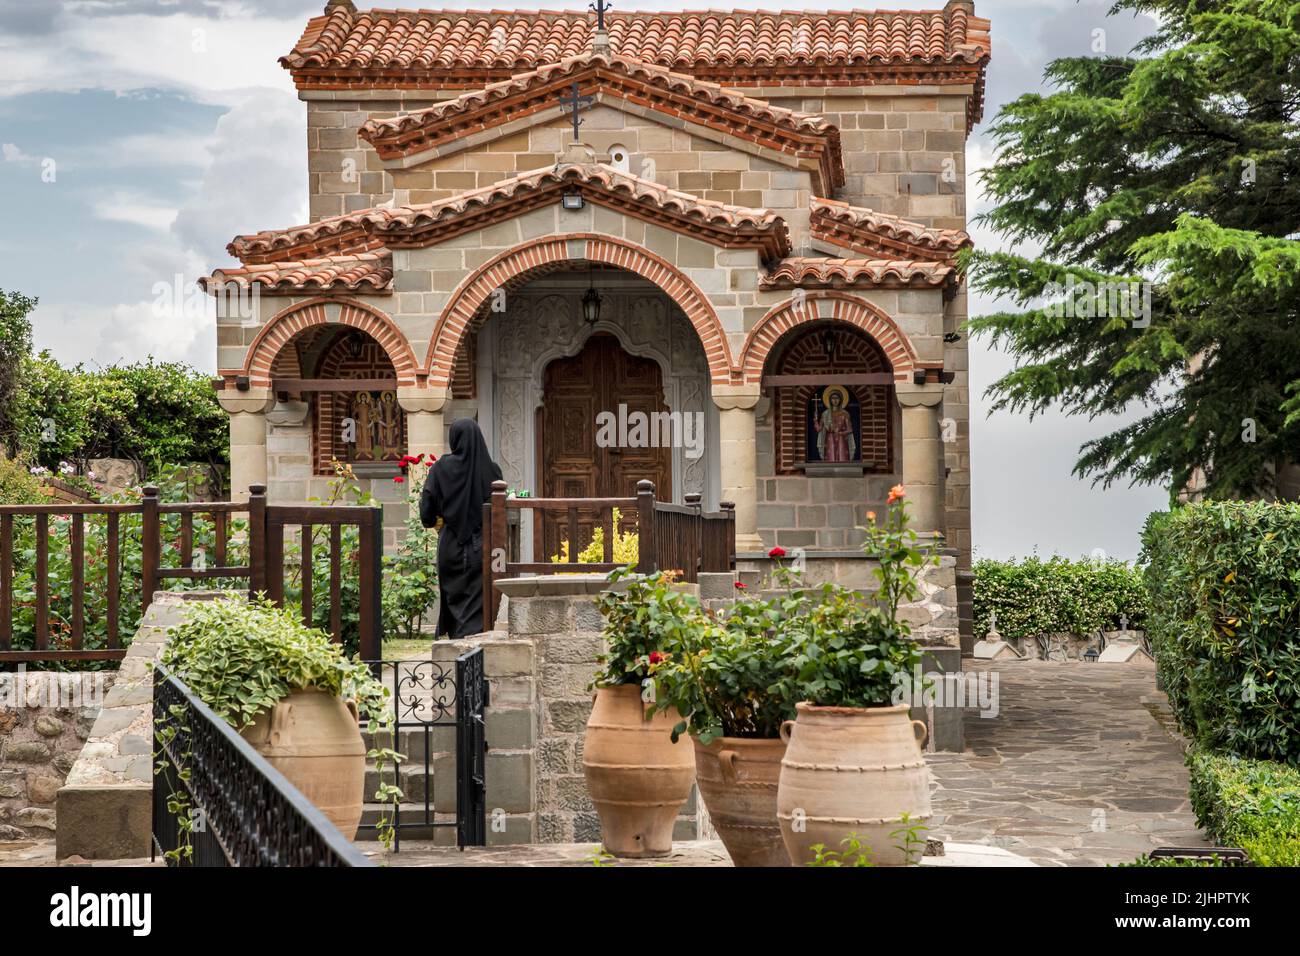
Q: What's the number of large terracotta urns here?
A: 4